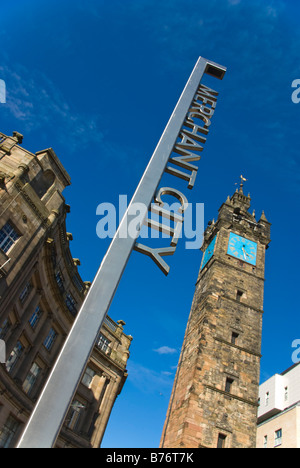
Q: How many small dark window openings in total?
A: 4